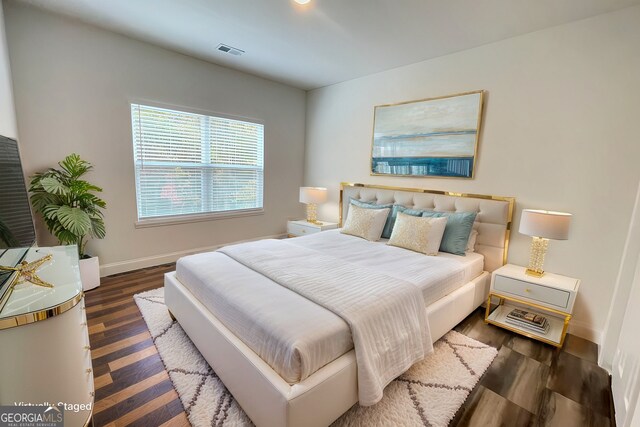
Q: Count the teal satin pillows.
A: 3